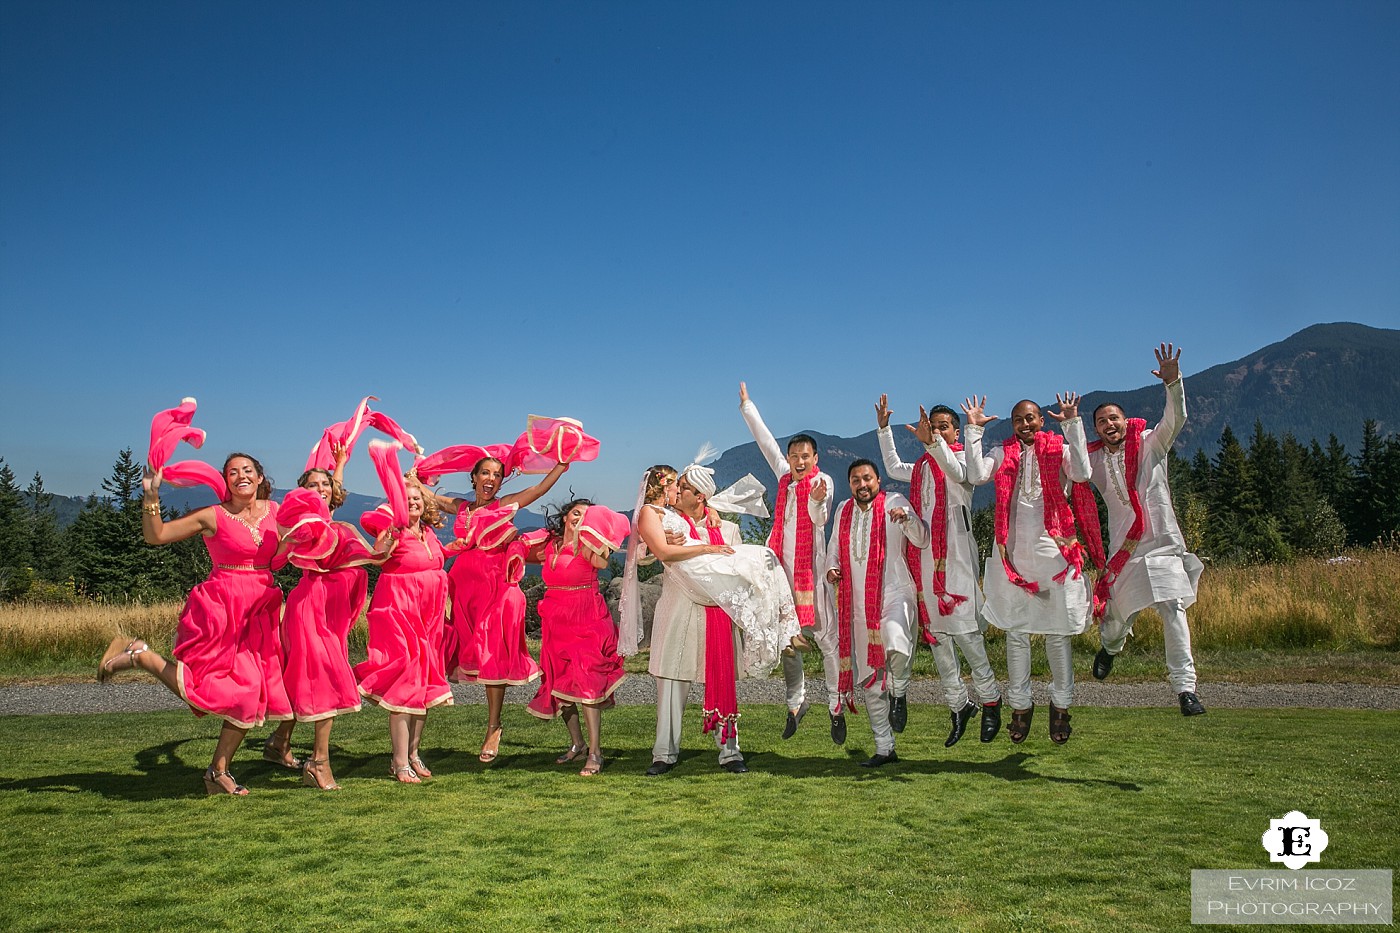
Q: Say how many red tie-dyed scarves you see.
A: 5